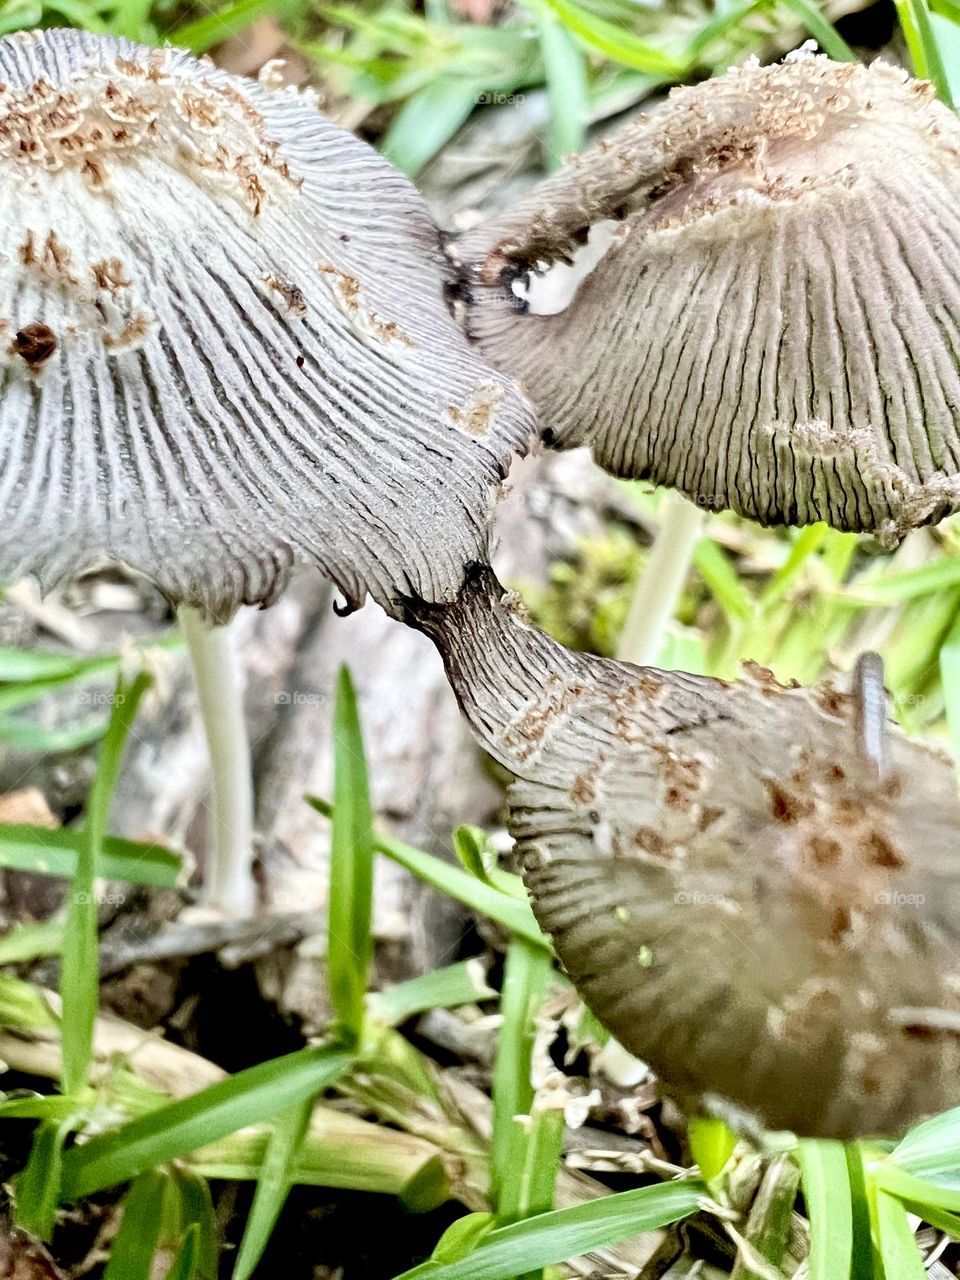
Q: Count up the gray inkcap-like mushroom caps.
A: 3